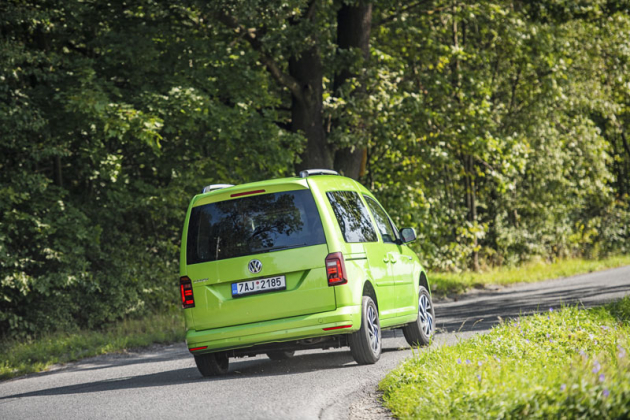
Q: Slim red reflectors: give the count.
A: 2